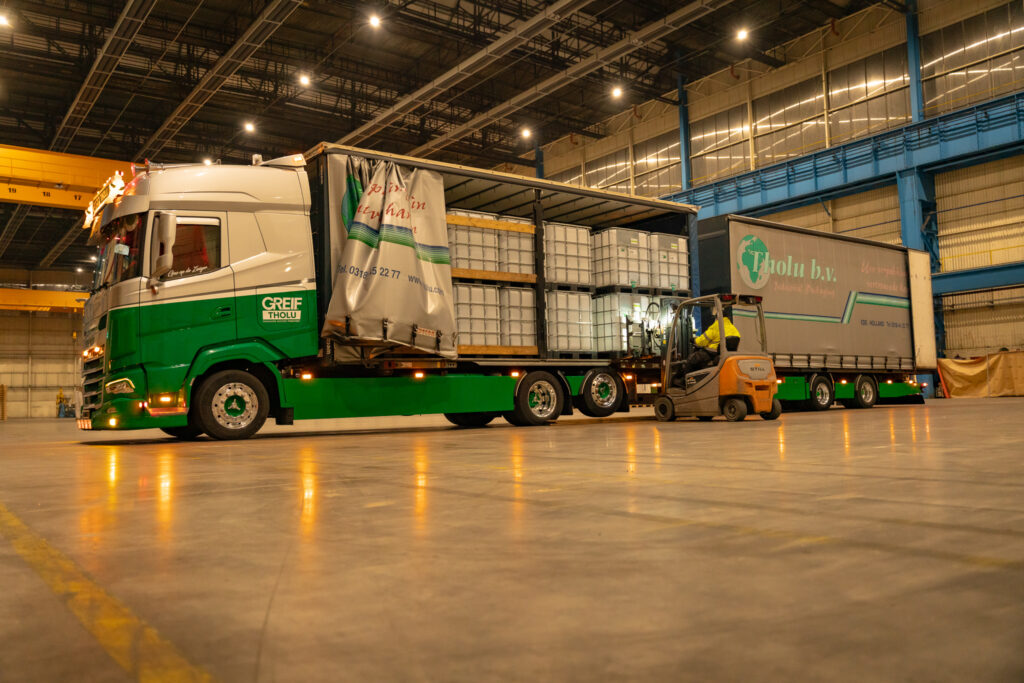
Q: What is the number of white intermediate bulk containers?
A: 10